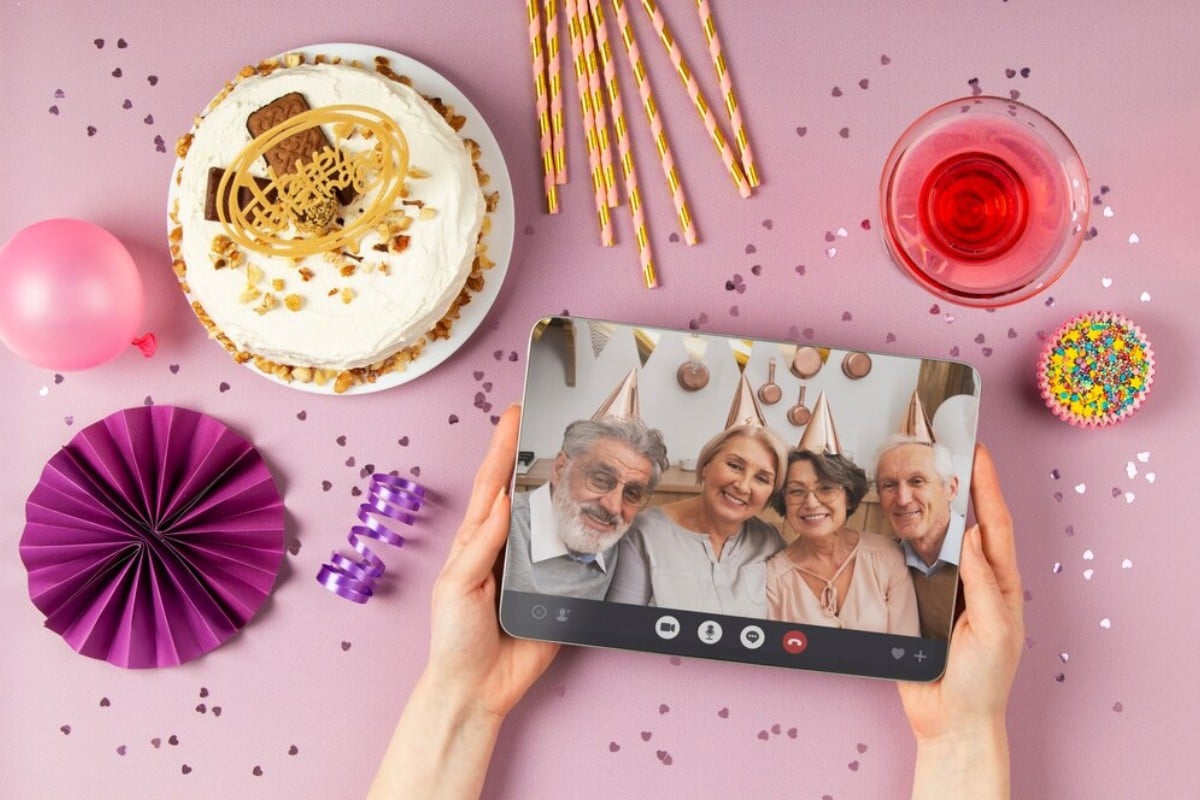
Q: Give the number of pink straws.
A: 8